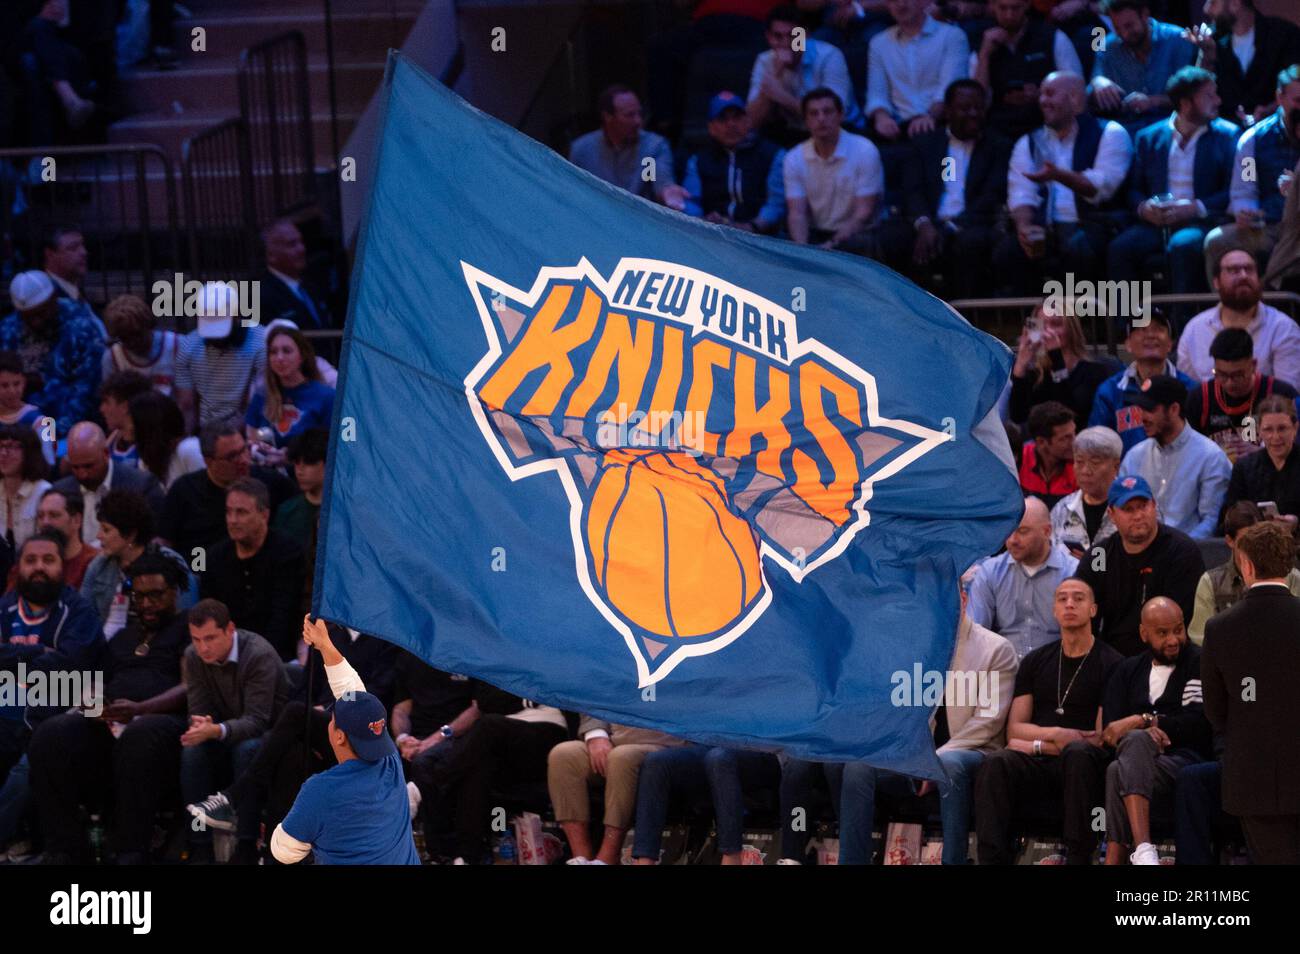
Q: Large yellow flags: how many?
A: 0